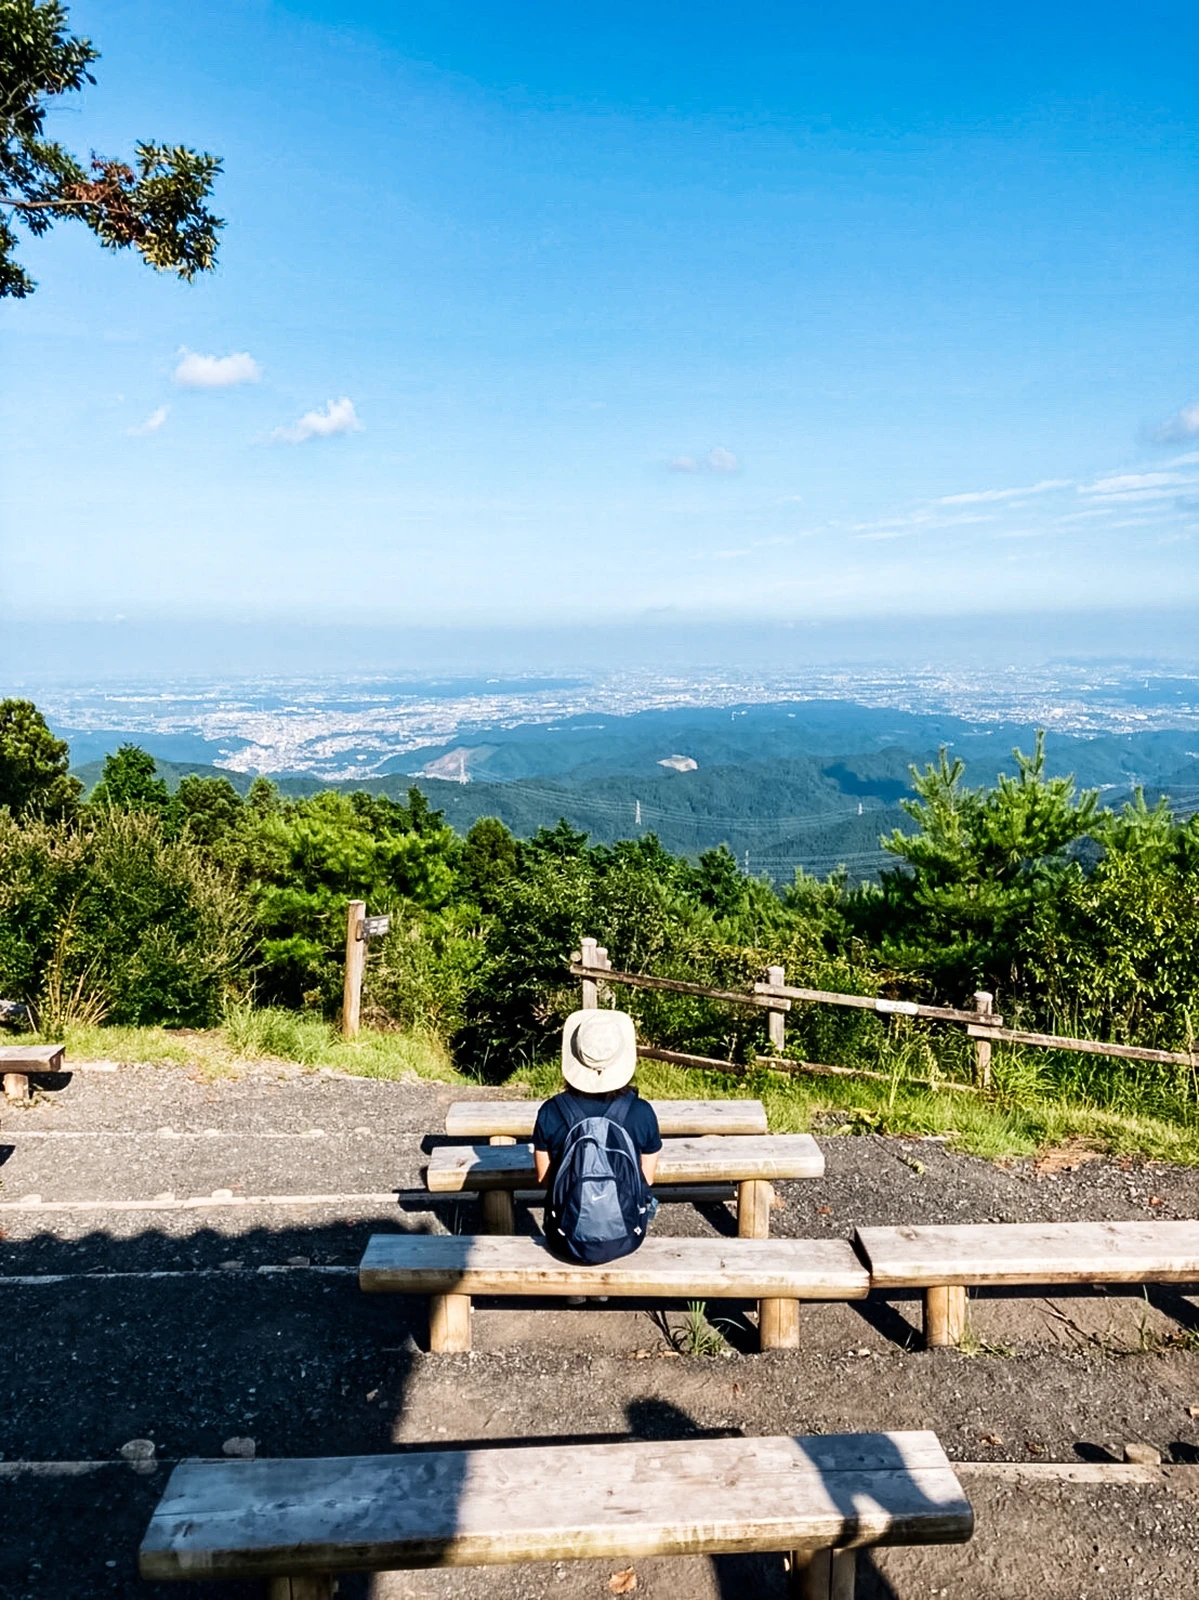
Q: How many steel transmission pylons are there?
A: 4